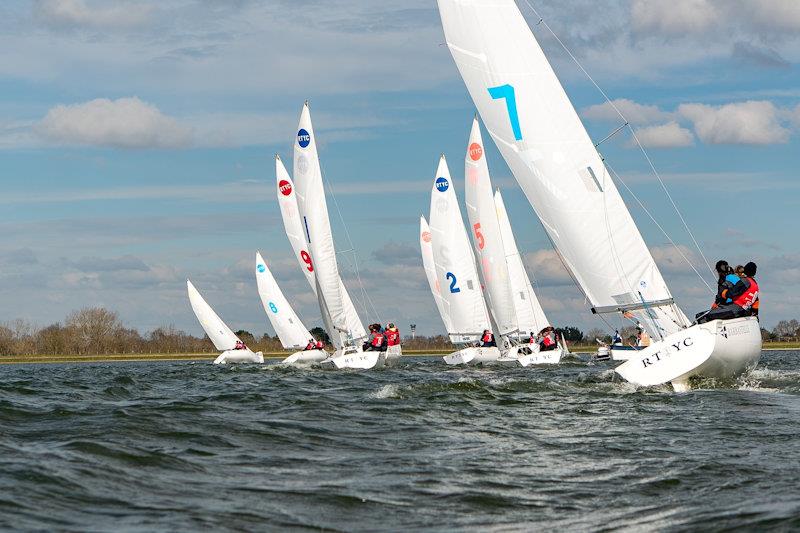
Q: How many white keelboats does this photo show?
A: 9